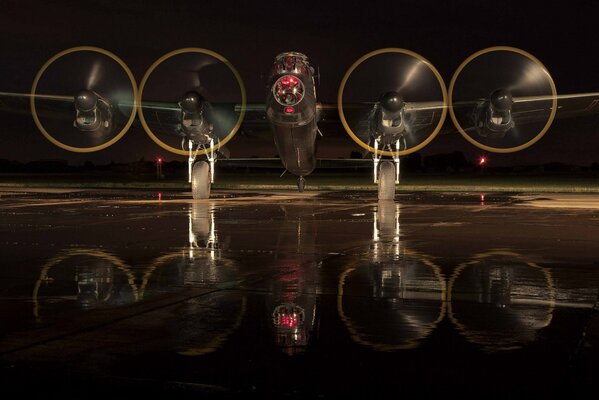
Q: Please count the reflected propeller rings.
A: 4